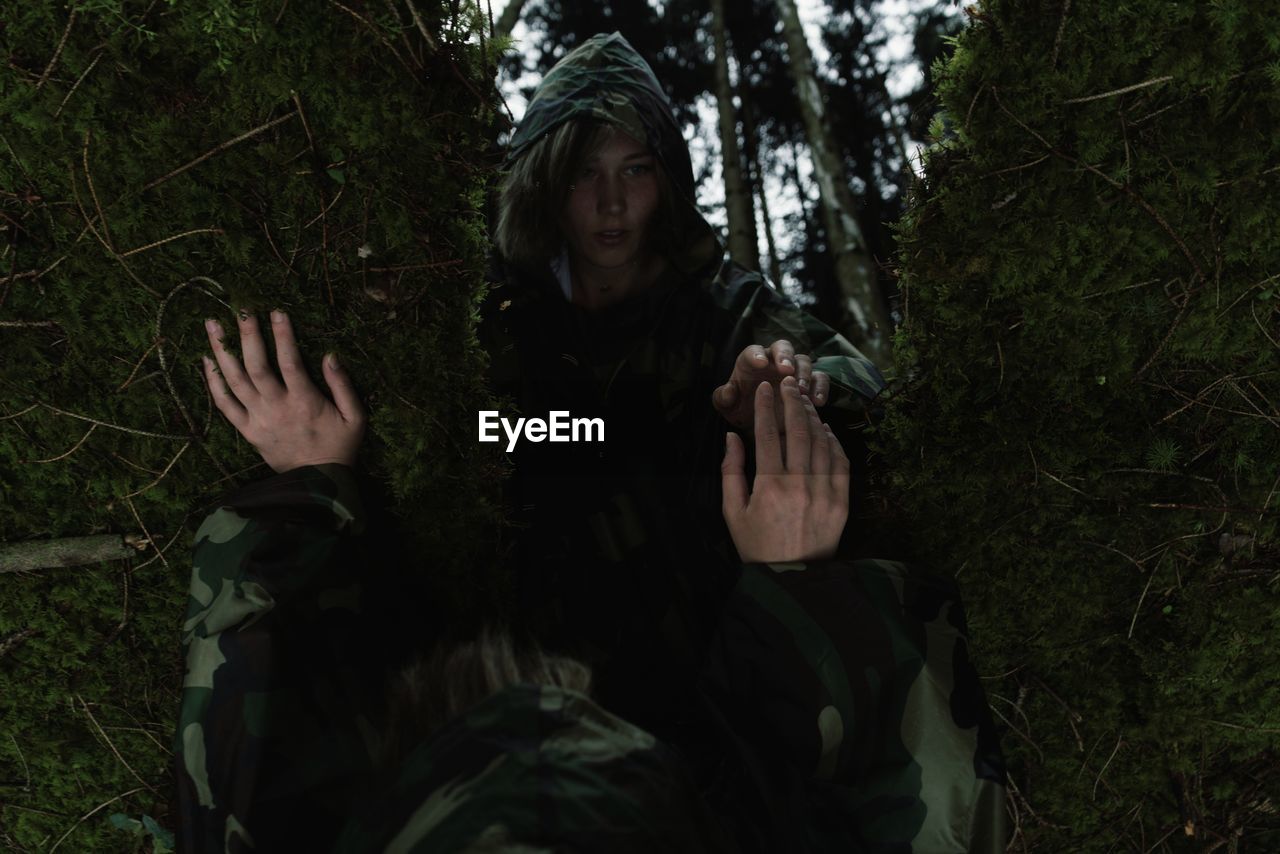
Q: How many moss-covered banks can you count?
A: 2